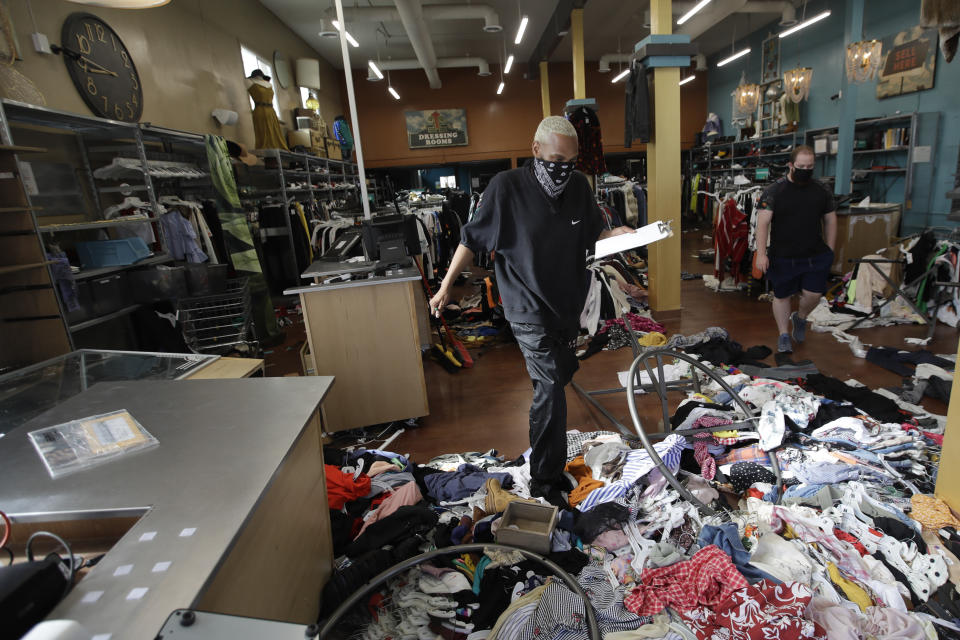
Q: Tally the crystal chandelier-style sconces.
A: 3